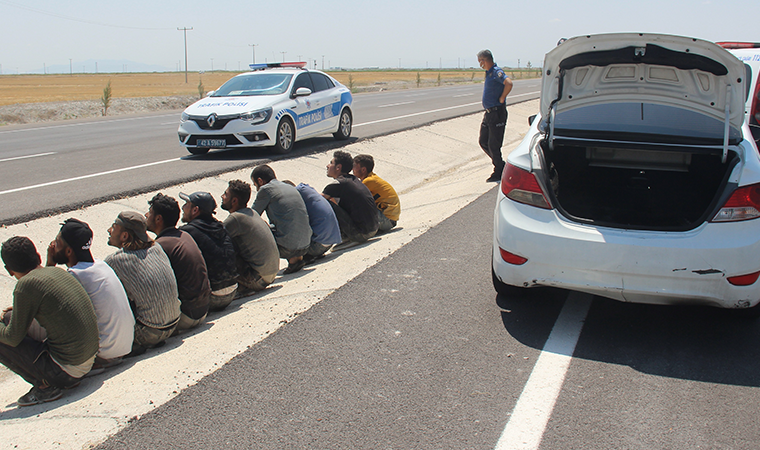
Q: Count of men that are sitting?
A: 10